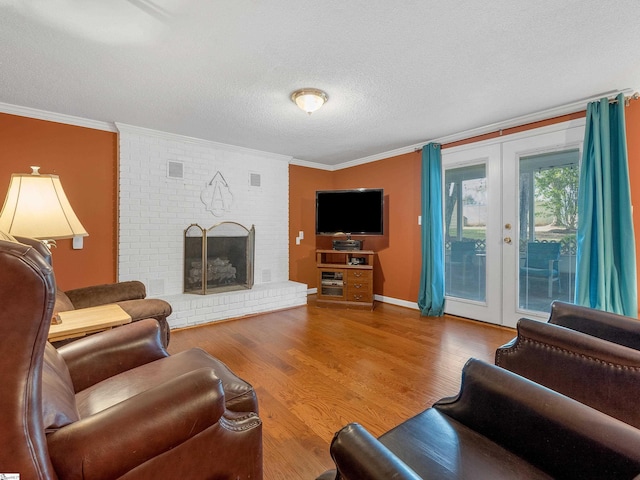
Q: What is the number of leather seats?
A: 3